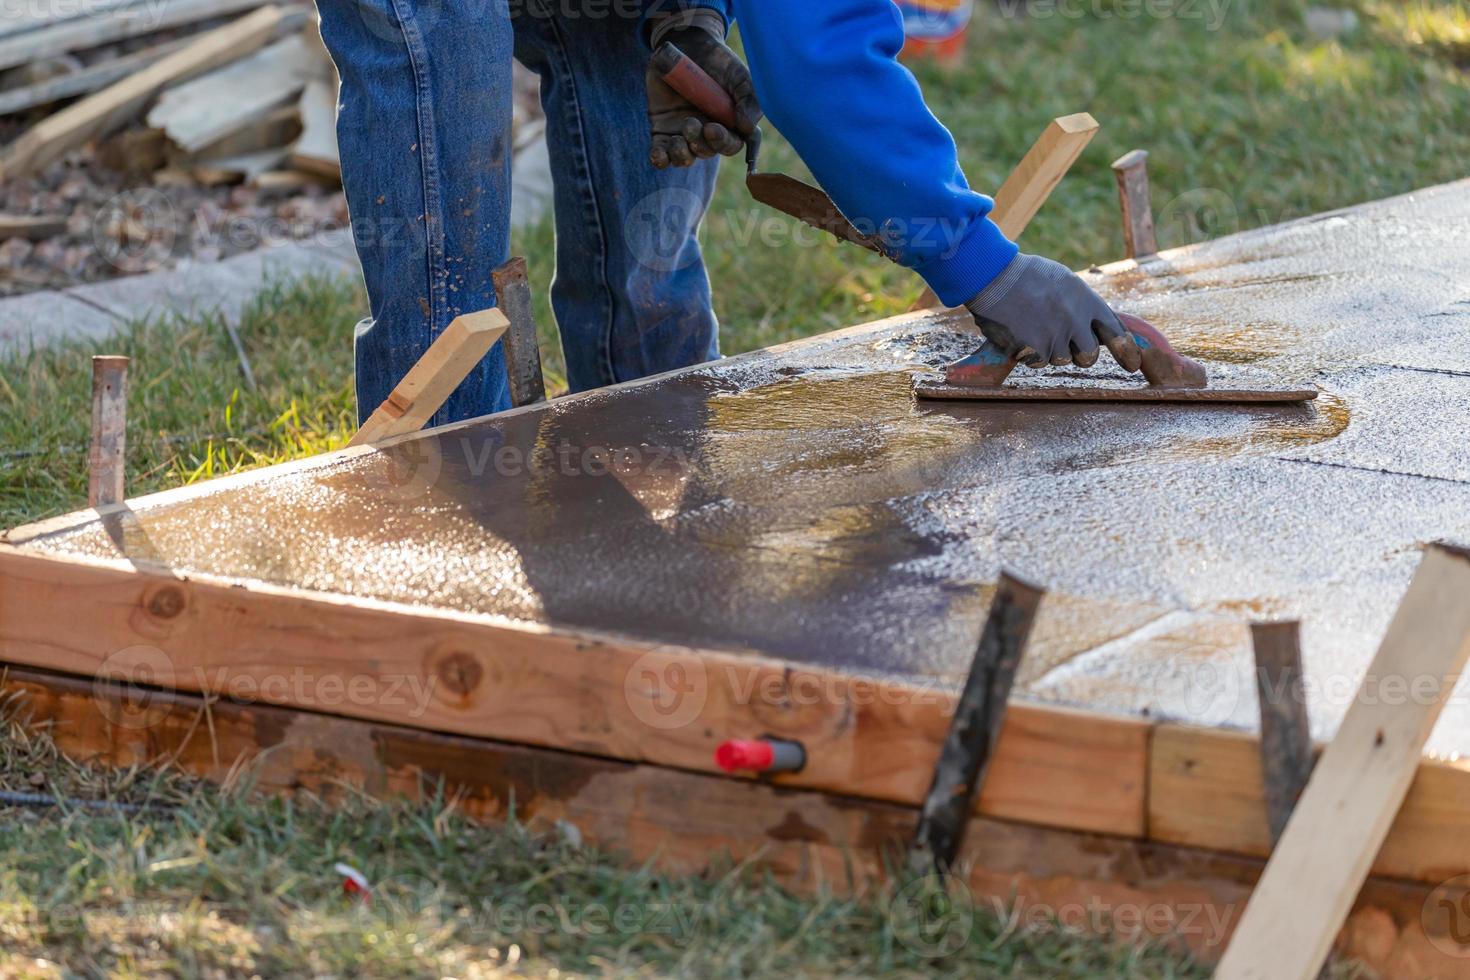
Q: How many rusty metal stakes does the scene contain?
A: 5